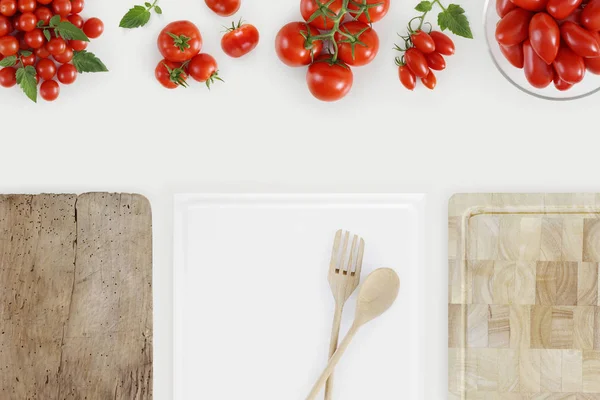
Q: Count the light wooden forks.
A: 1